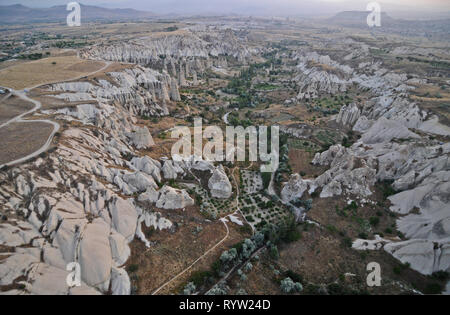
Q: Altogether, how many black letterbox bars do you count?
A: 1